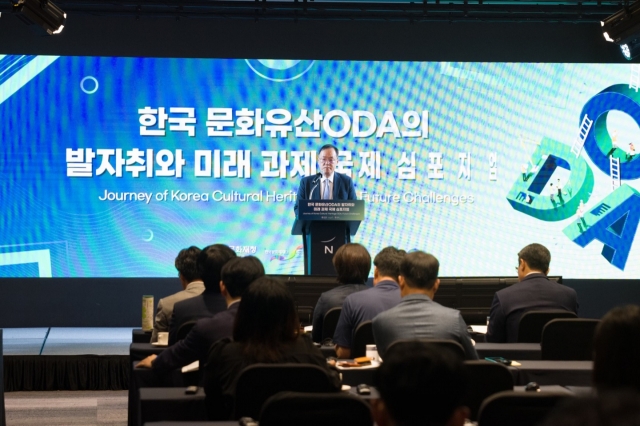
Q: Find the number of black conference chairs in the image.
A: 10